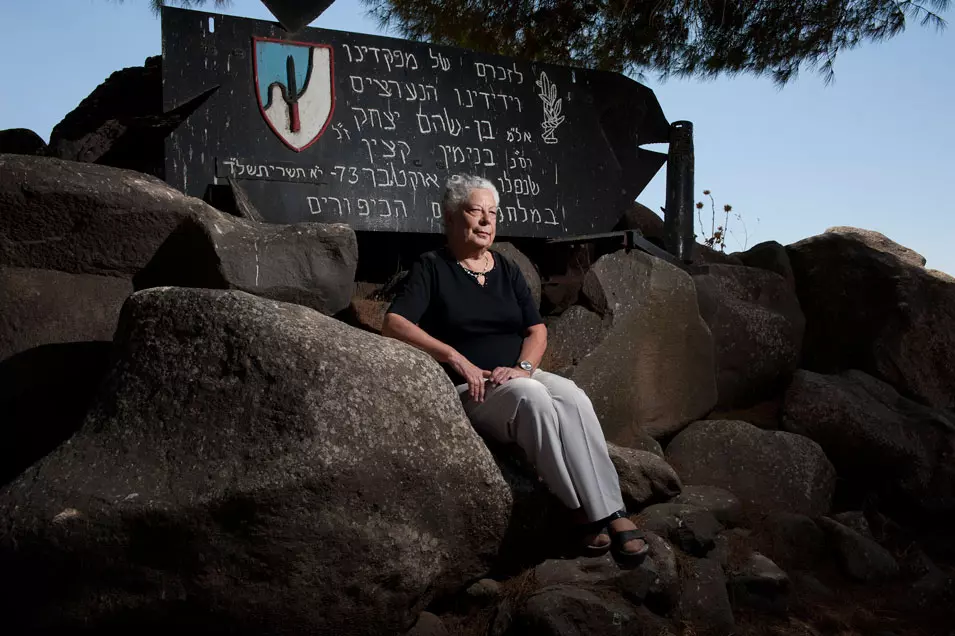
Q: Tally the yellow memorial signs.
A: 0